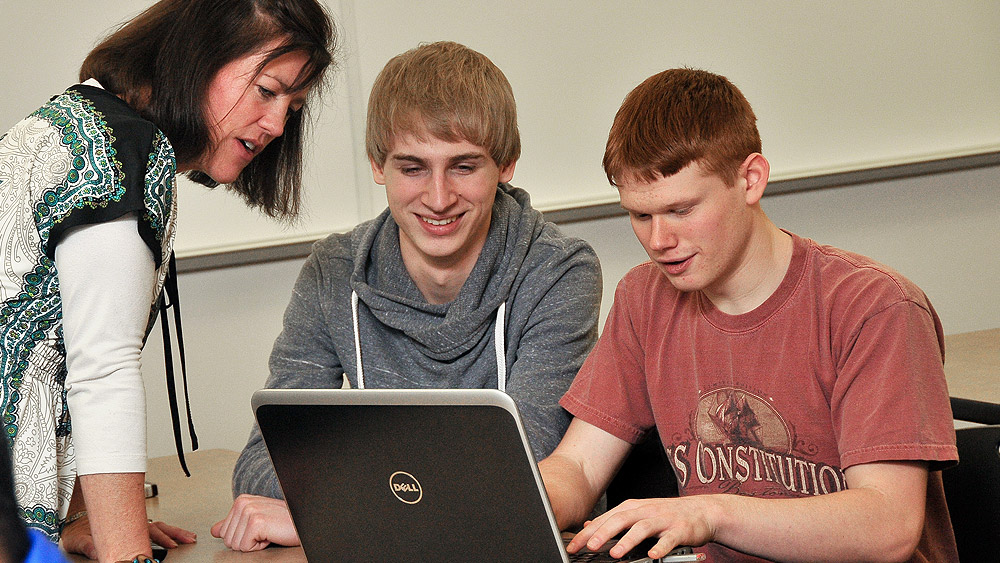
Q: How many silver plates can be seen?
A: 0